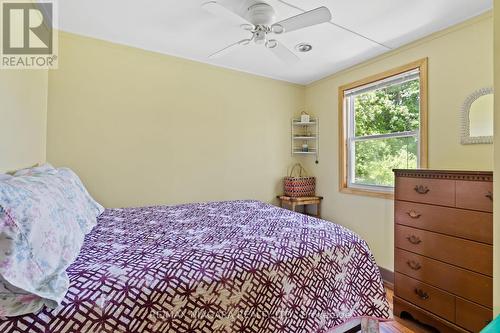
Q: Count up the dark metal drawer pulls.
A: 6